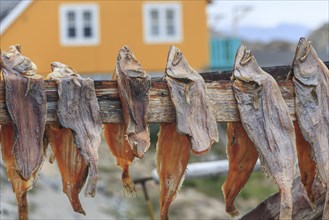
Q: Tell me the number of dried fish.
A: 6